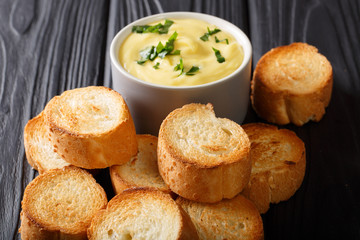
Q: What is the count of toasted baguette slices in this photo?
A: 9